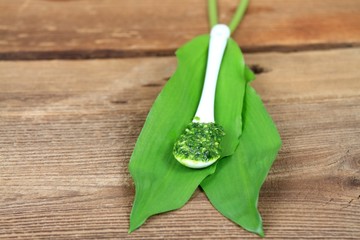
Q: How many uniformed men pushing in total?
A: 0